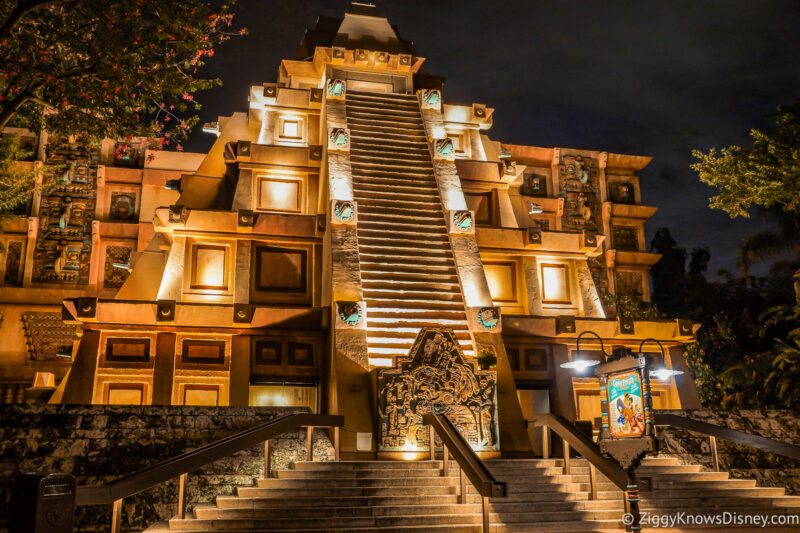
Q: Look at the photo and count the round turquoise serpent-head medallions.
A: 8